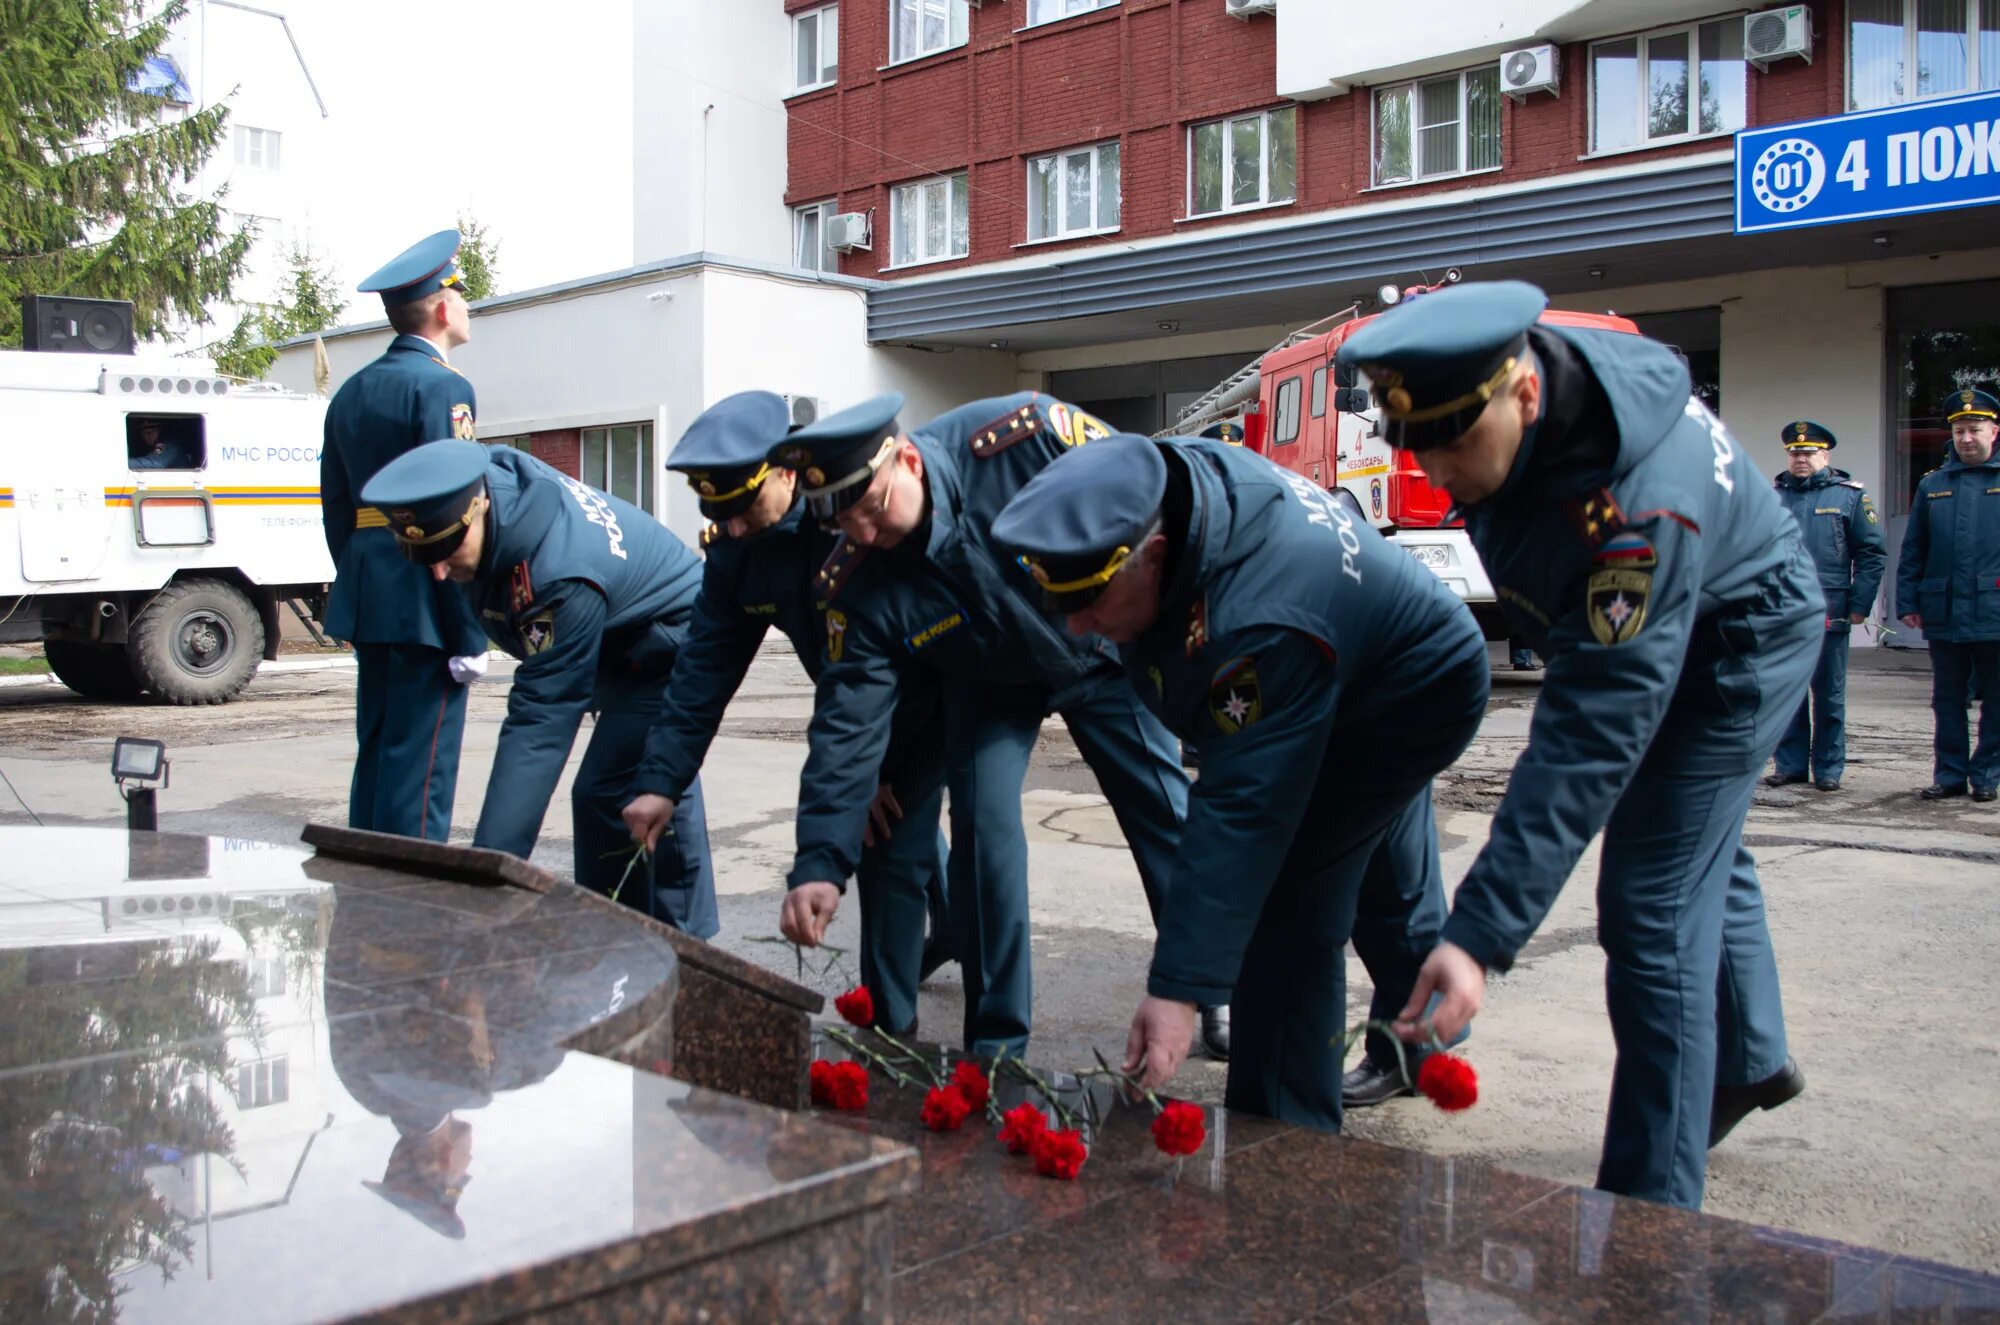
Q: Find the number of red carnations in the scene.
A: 9